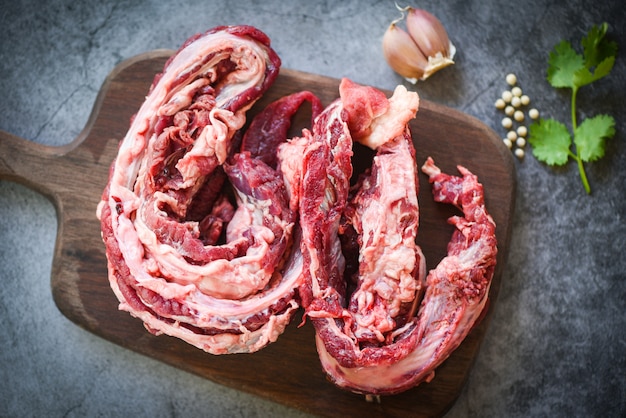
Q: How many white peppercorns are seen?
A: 15